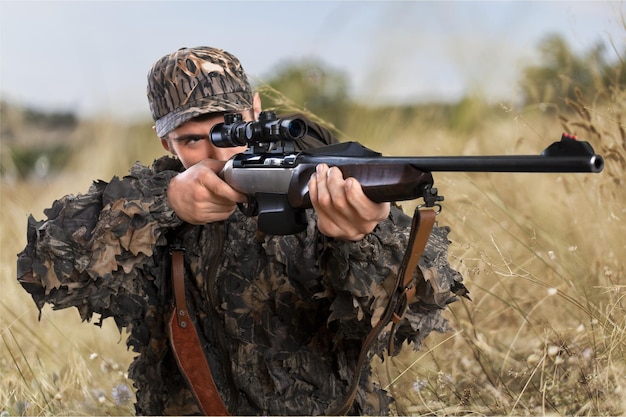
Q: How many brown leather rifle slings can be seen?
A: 1